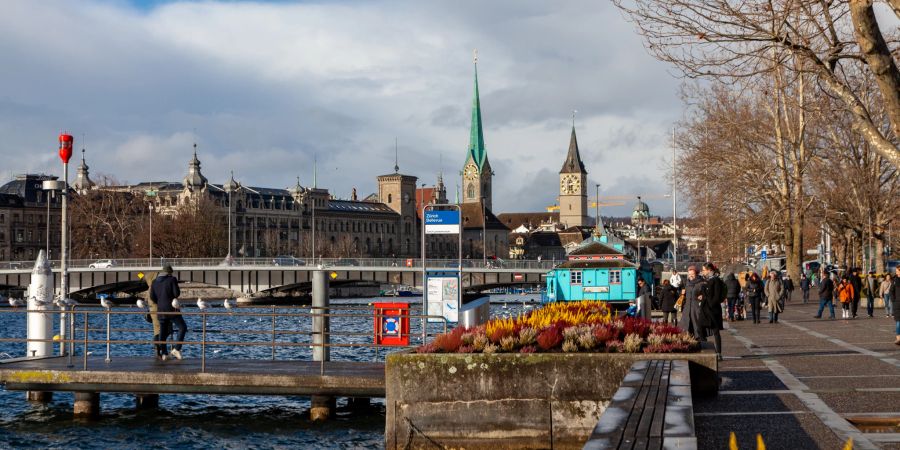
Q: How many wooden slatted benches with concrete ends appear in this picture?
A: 1